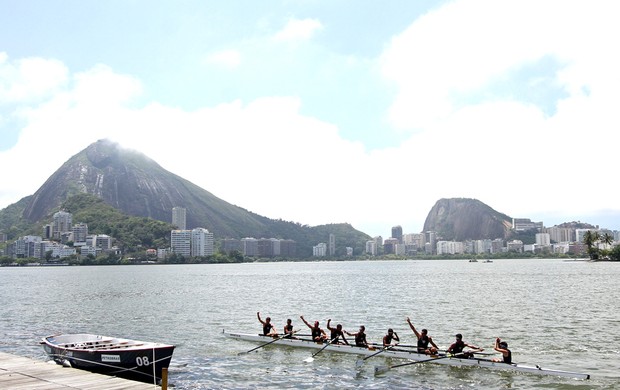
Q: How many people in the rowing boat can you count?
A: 9